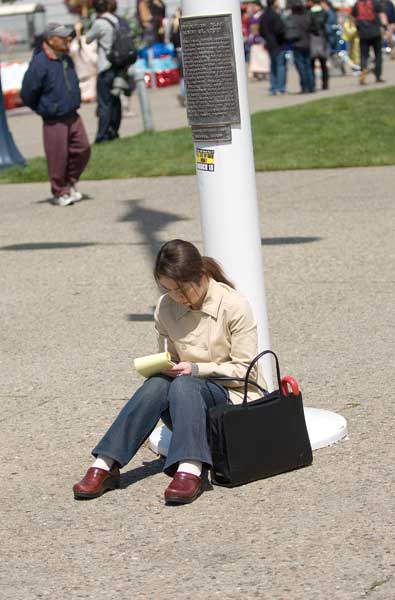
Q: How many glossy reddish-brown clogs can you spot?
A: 2